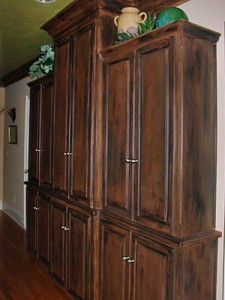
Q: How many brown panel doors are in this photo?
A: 12